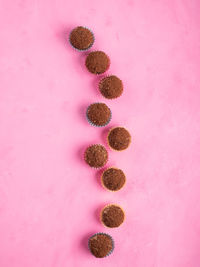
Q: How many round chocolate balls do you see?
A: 9